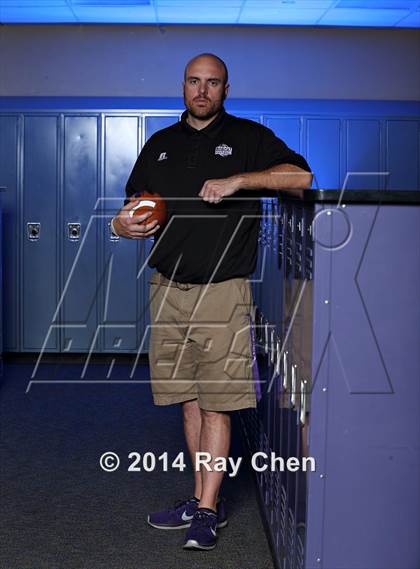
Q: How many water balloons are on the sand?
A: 0